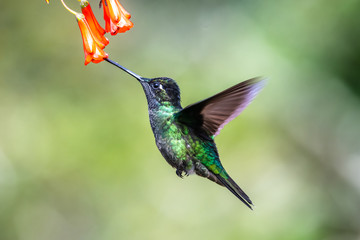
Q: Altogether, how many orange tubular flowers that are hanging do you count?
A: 3